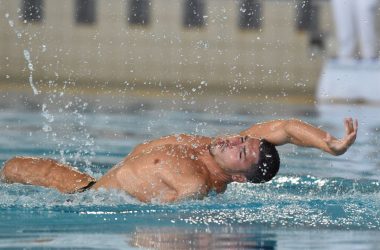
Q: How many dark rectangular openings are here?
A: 6